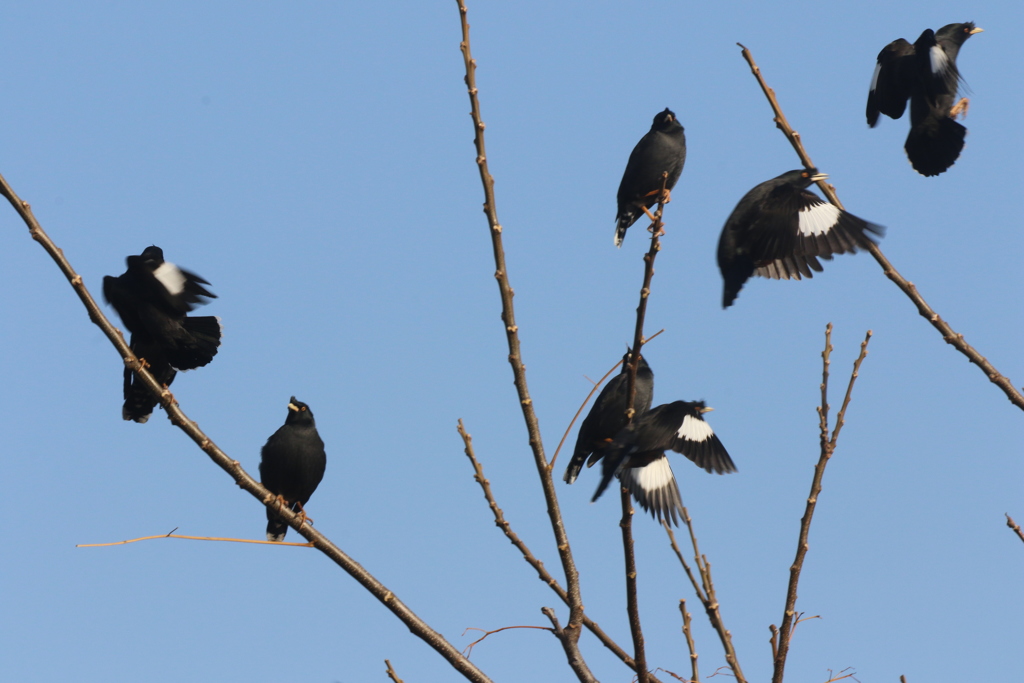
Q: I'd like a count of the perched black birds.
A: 4